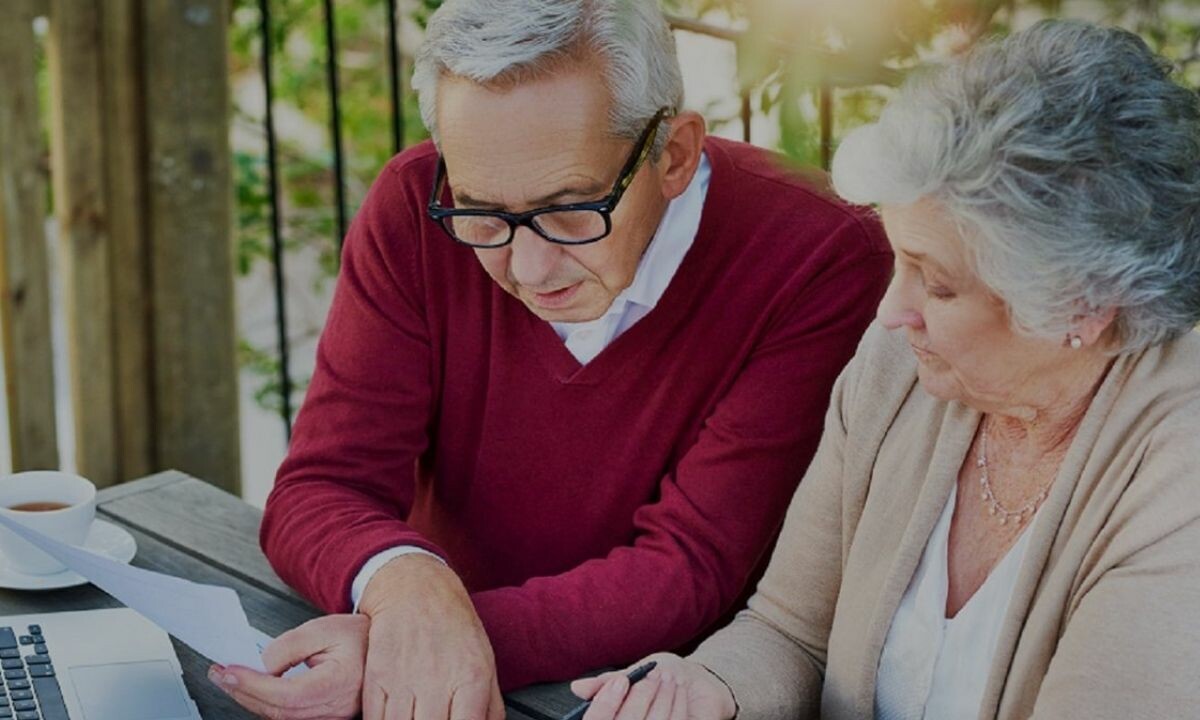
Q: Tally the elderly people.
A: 2